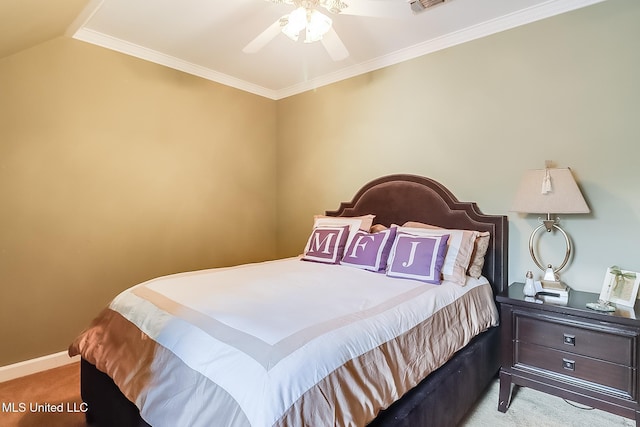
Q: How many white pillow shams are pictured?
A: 2